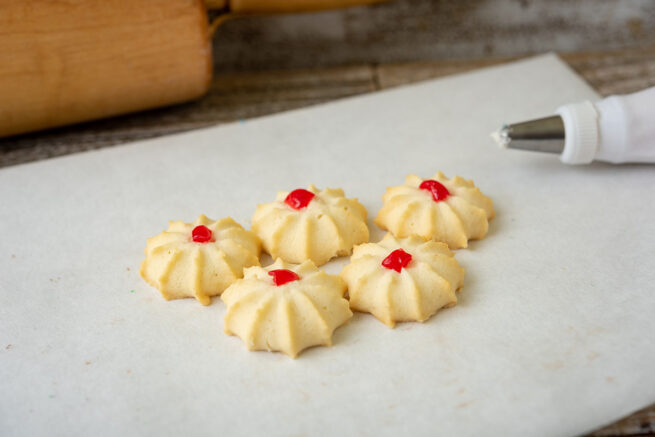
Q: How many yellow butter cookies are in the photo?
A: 5